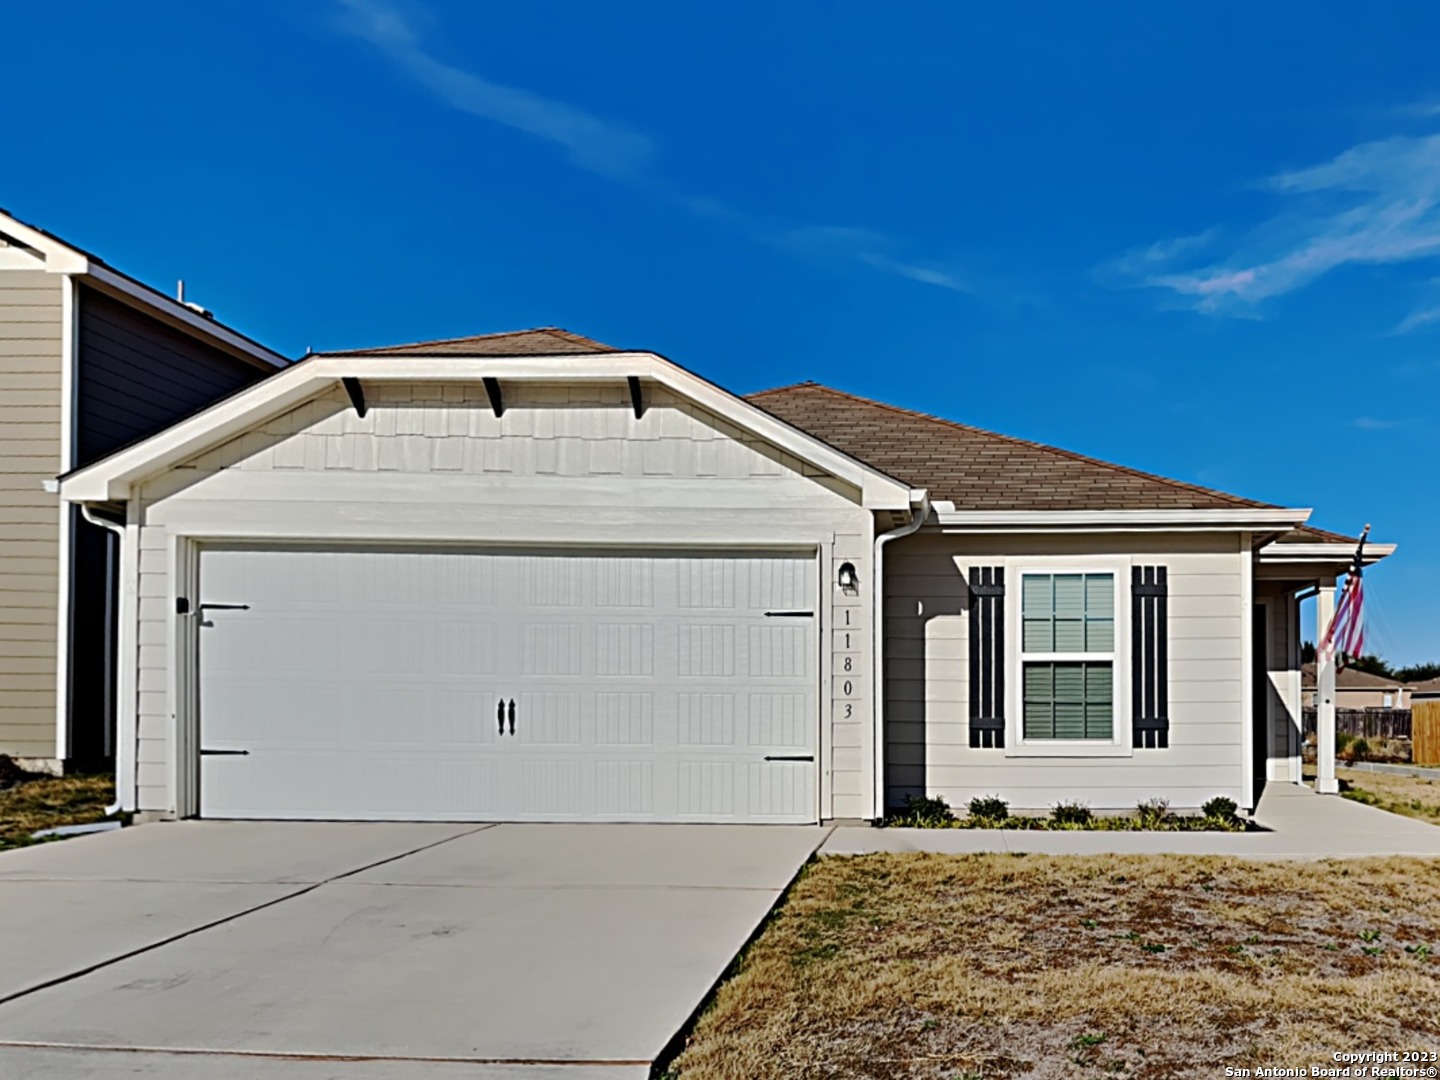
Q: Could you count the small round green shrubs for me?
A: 5